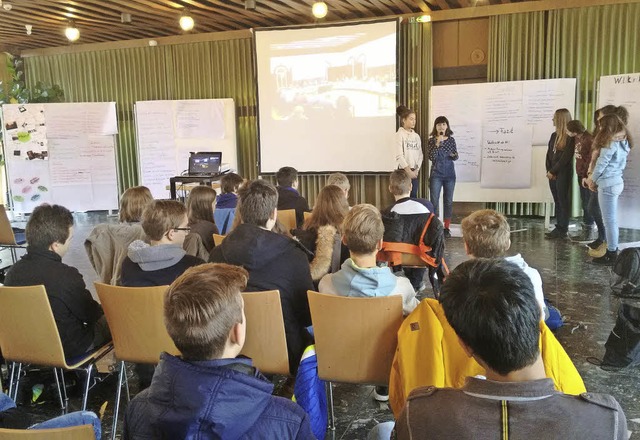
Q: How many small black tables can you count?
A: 1